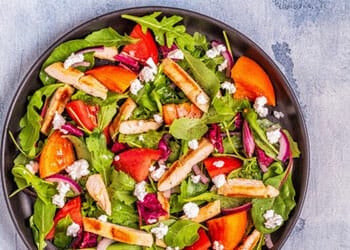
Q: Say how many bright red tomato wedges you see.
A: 6